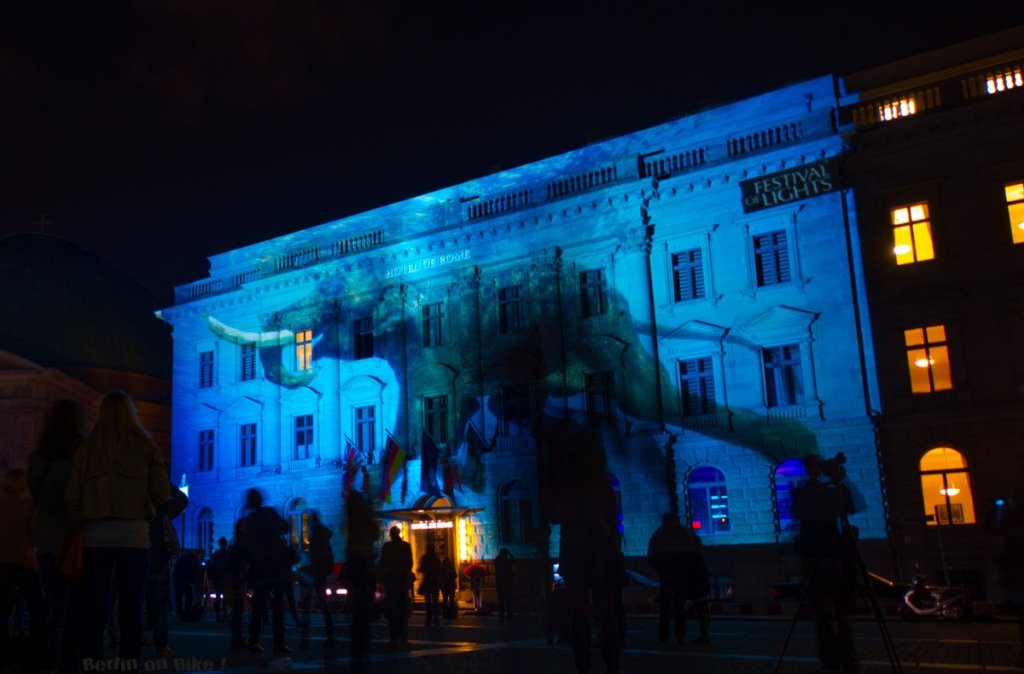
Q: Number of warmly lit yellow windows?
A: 5